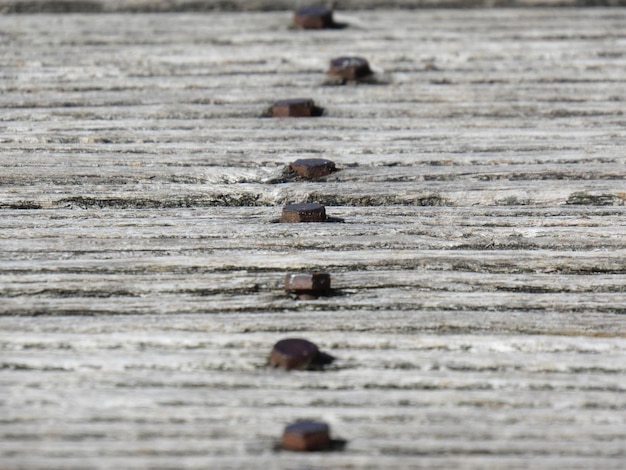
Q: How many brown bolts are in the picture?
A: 8